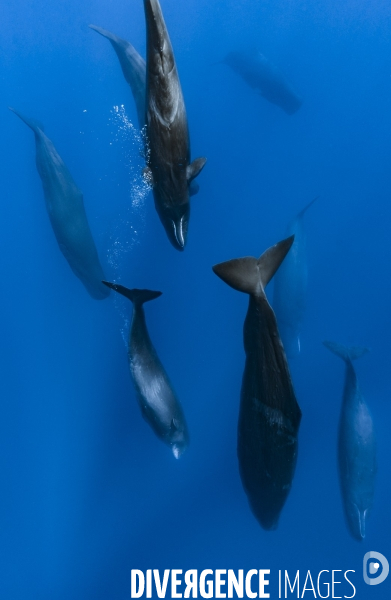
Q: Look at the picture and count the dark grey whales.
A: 3